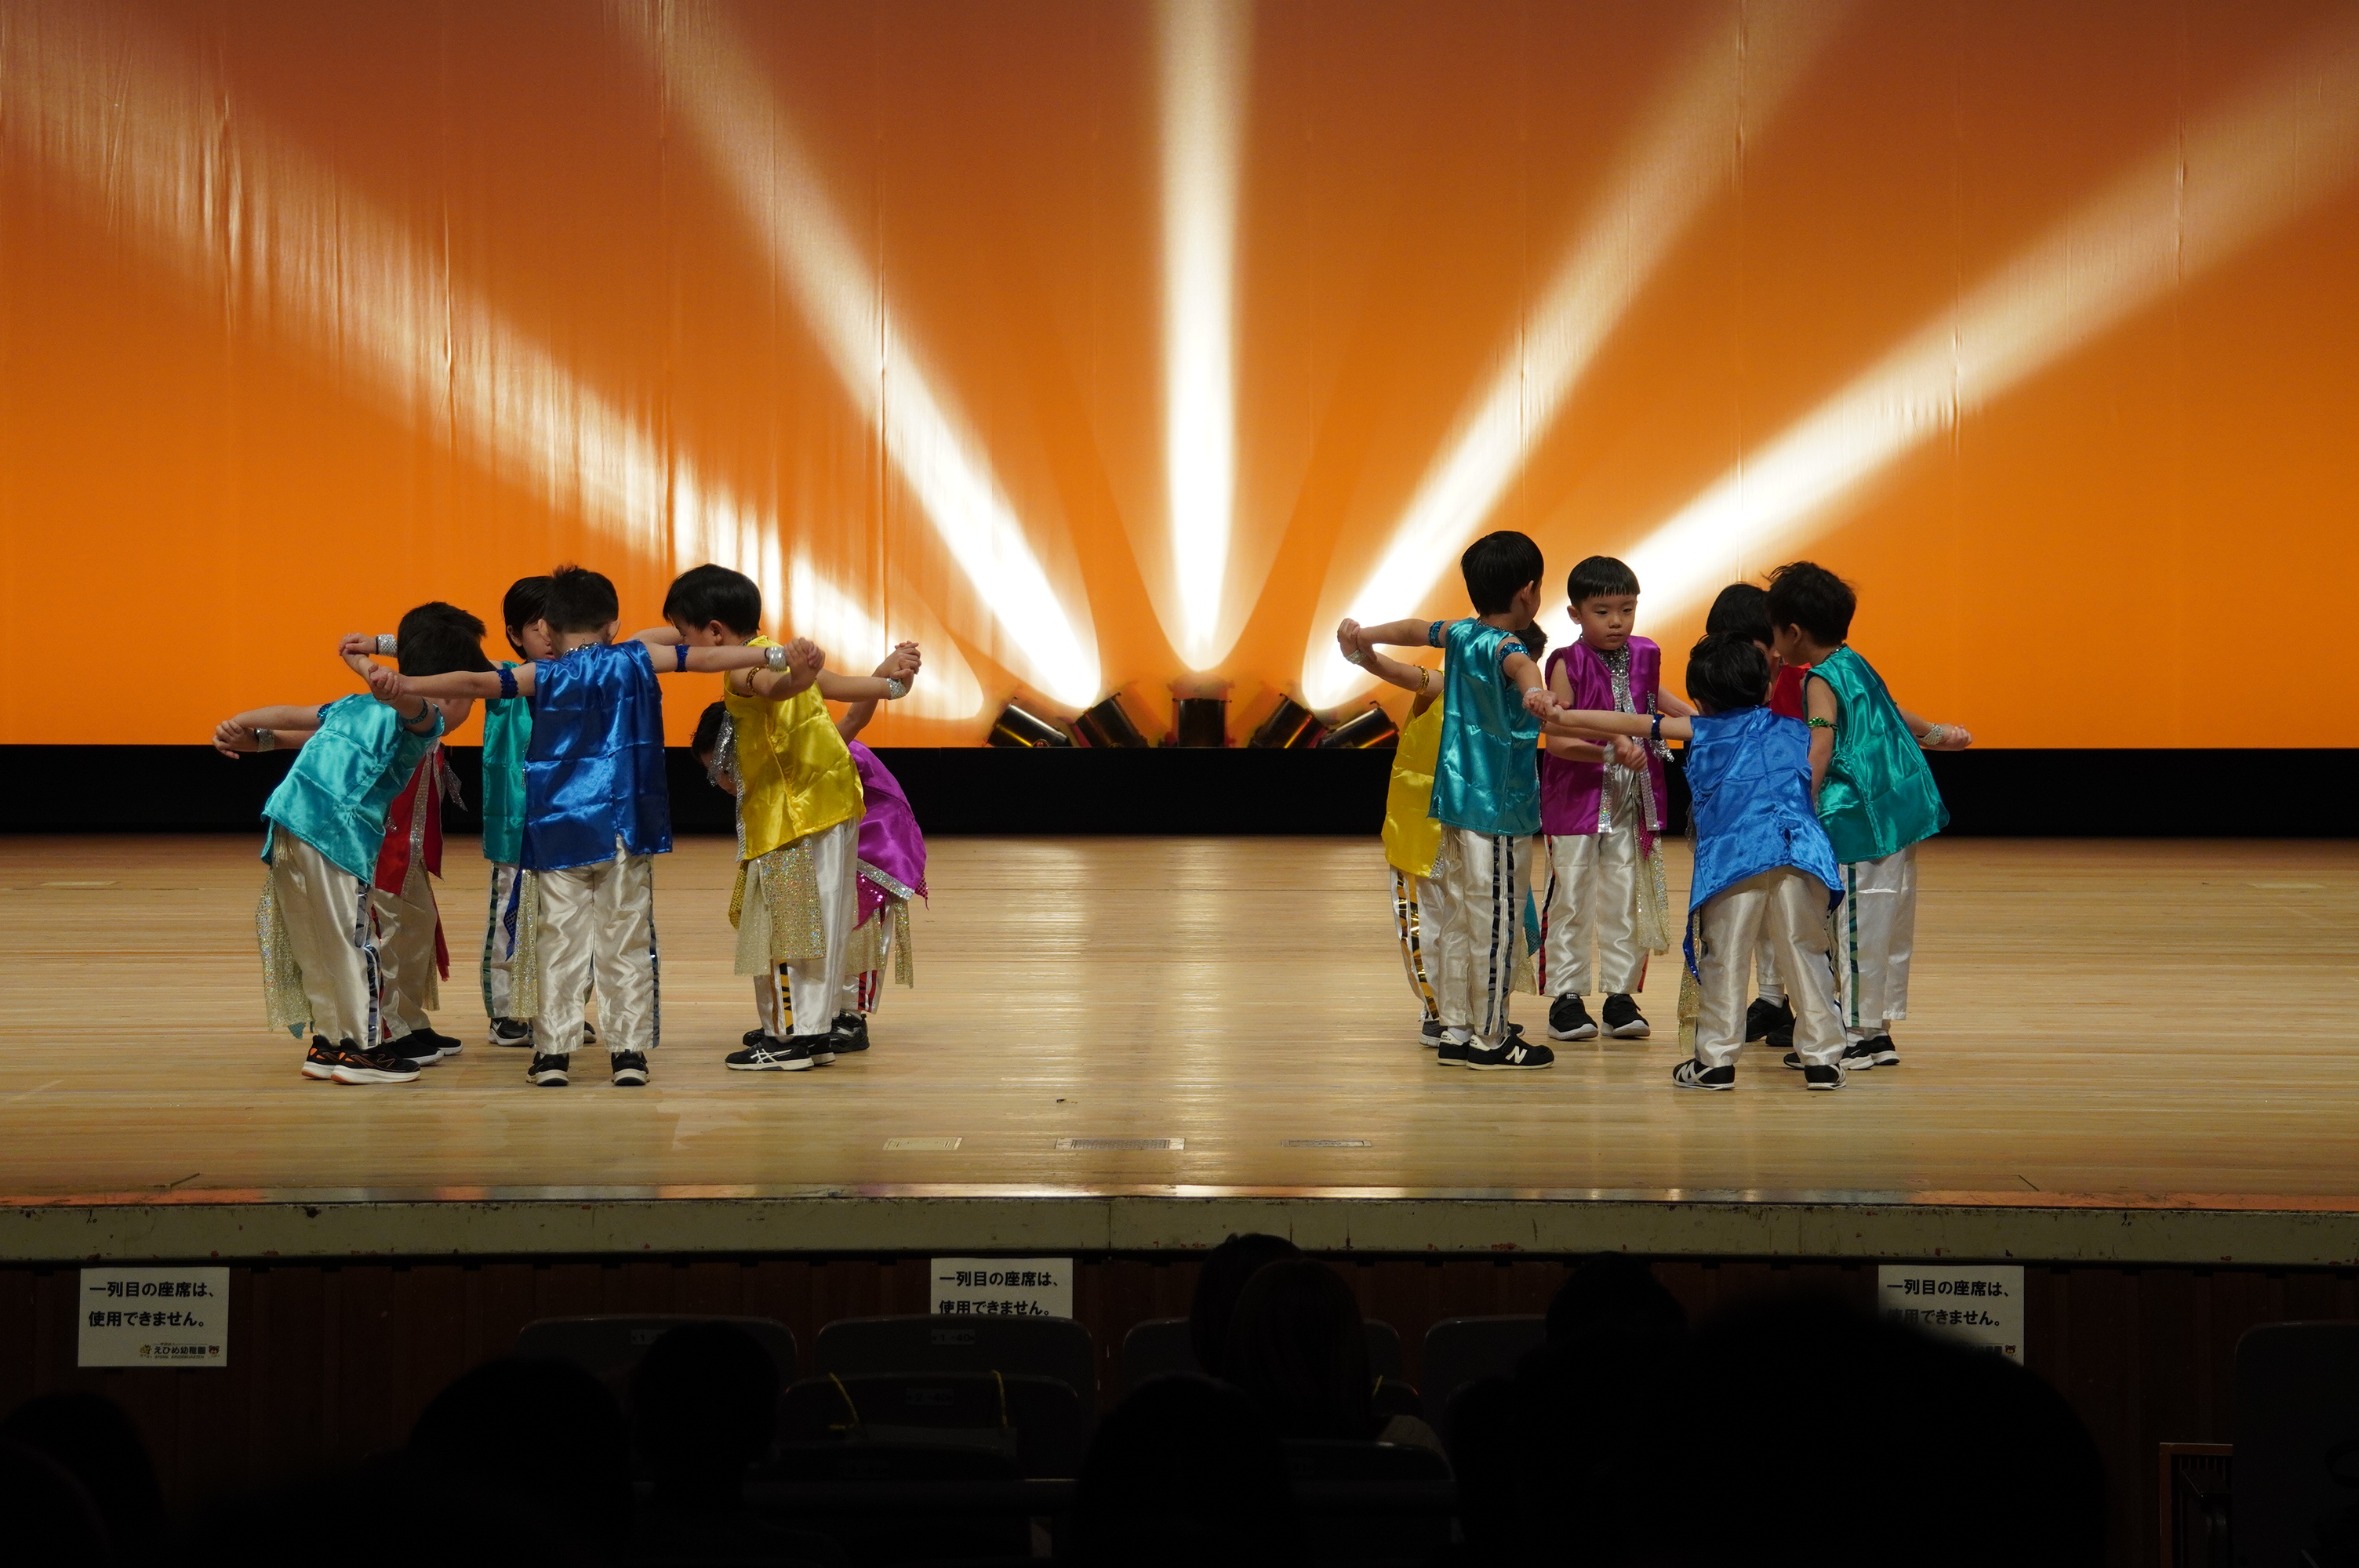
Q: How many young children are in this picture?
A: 12